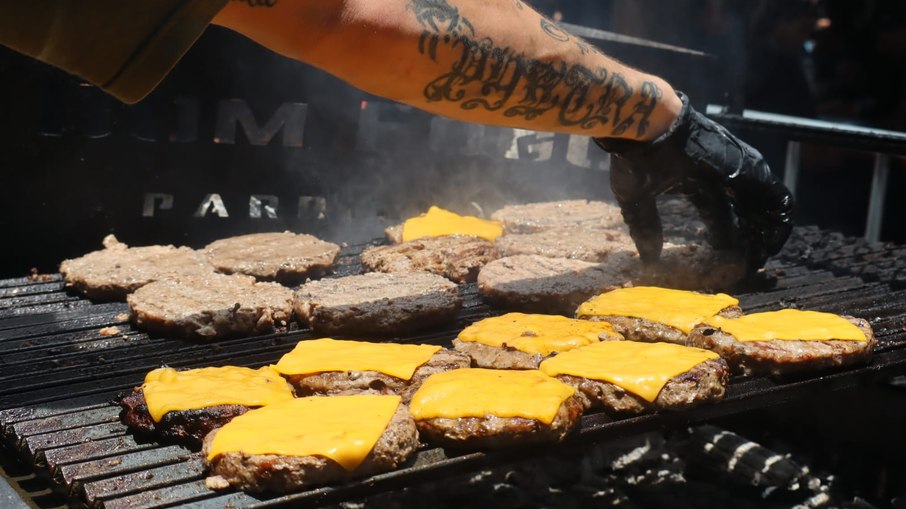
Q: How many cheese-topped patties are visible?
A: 9